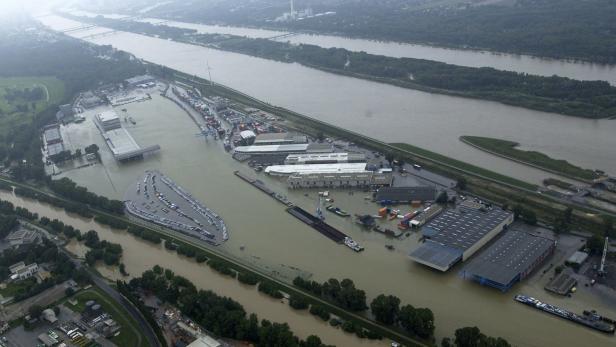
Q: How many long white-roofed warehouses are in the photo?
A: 3